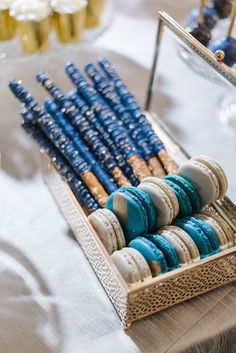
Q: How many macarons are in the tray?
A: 10